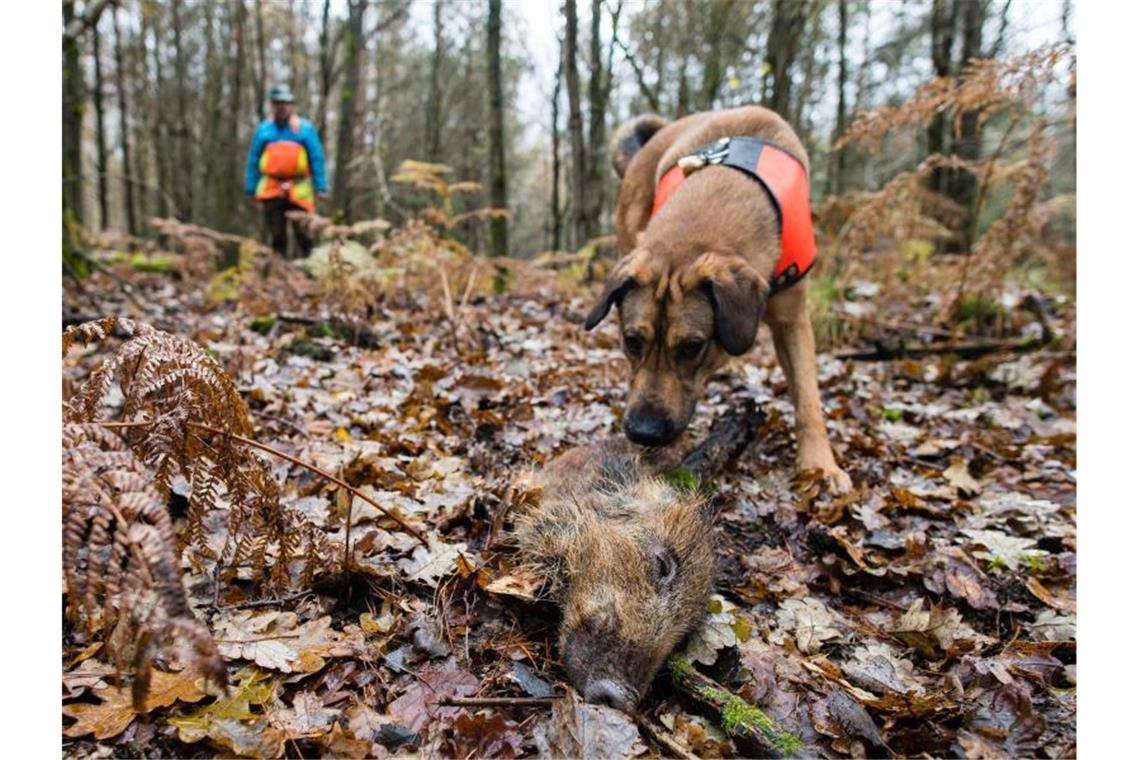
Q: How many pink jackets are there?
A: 0